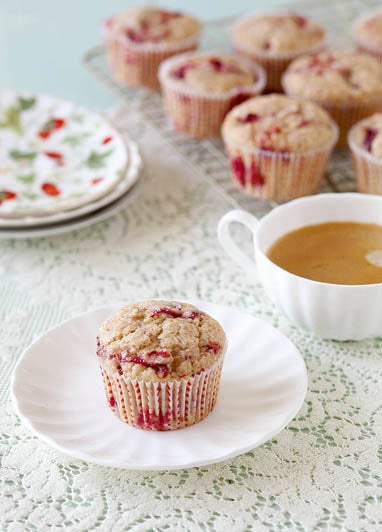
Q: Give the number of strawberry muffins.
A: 8